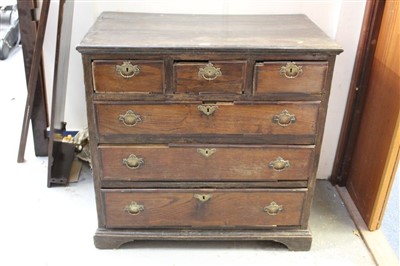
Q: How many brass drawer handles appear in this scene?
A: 9